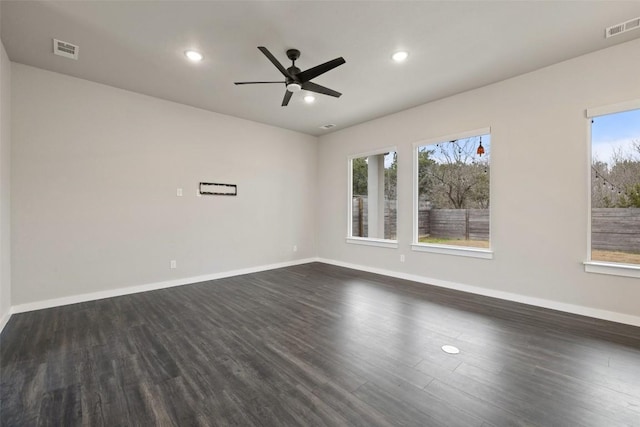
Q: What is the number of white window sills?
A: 3